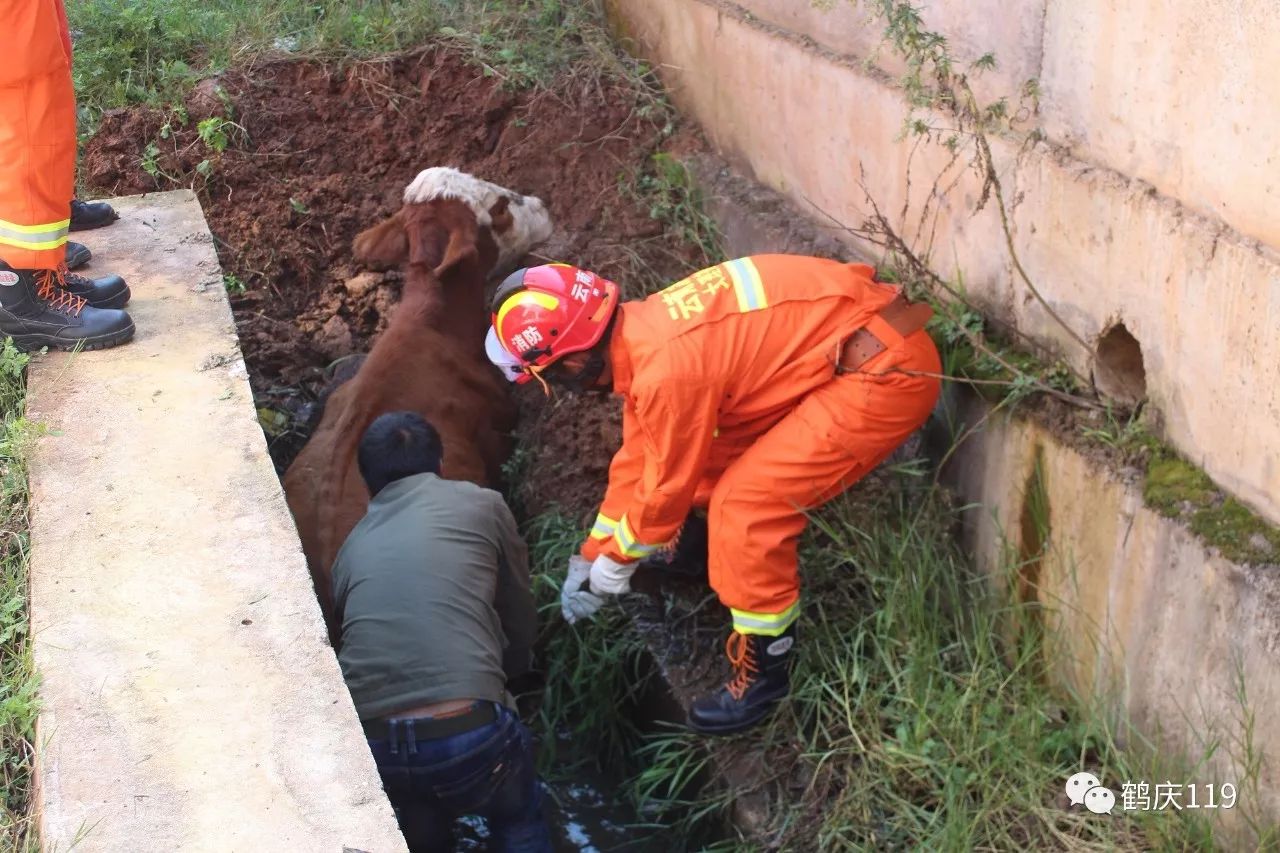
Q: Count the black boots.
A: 6